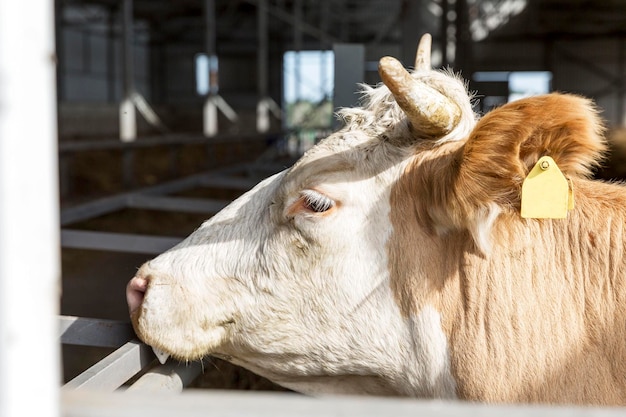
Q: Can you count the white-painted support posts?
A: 3